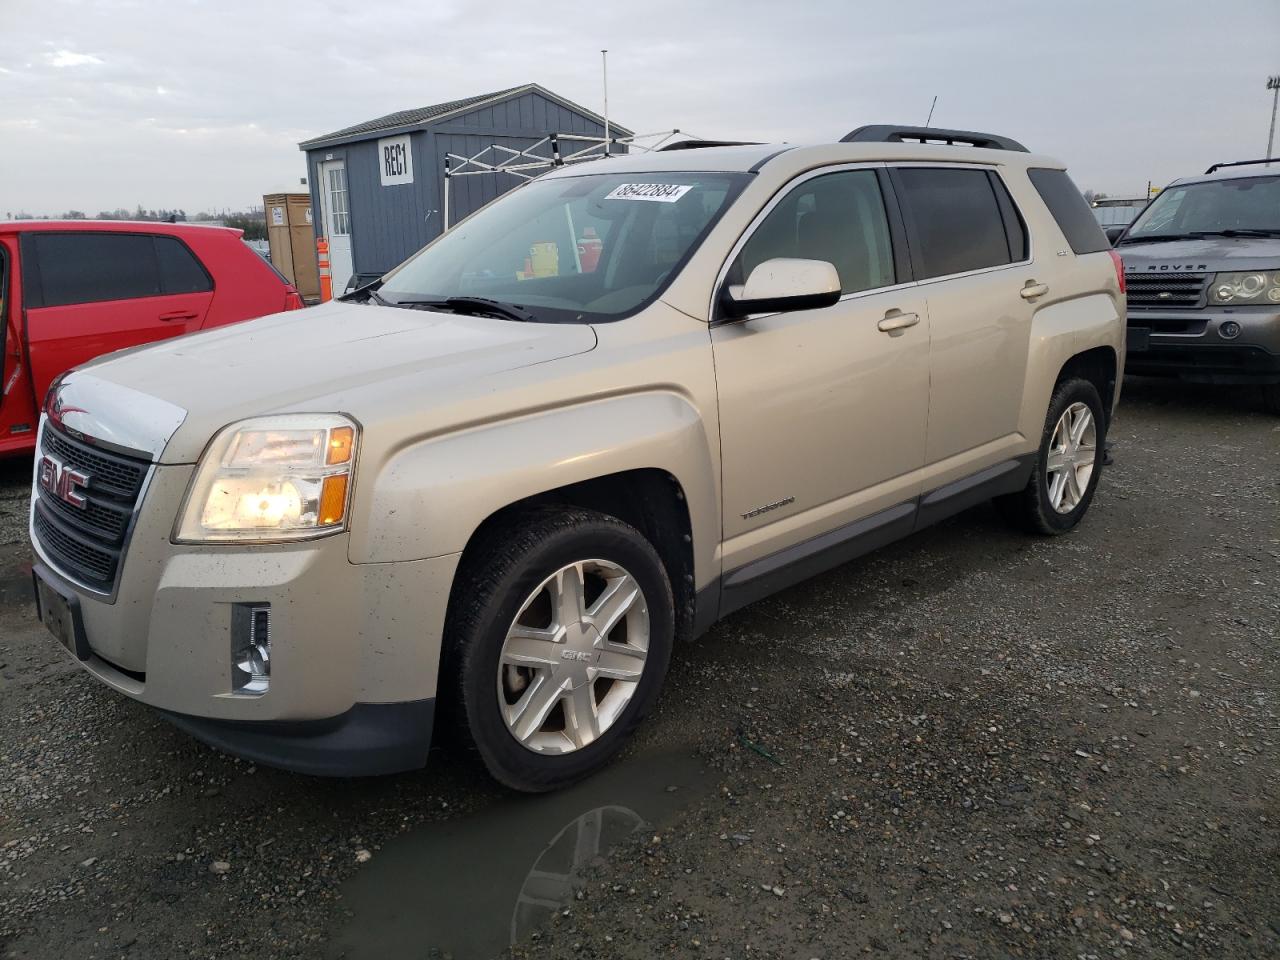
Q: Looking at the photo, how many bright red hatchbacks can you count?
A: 1